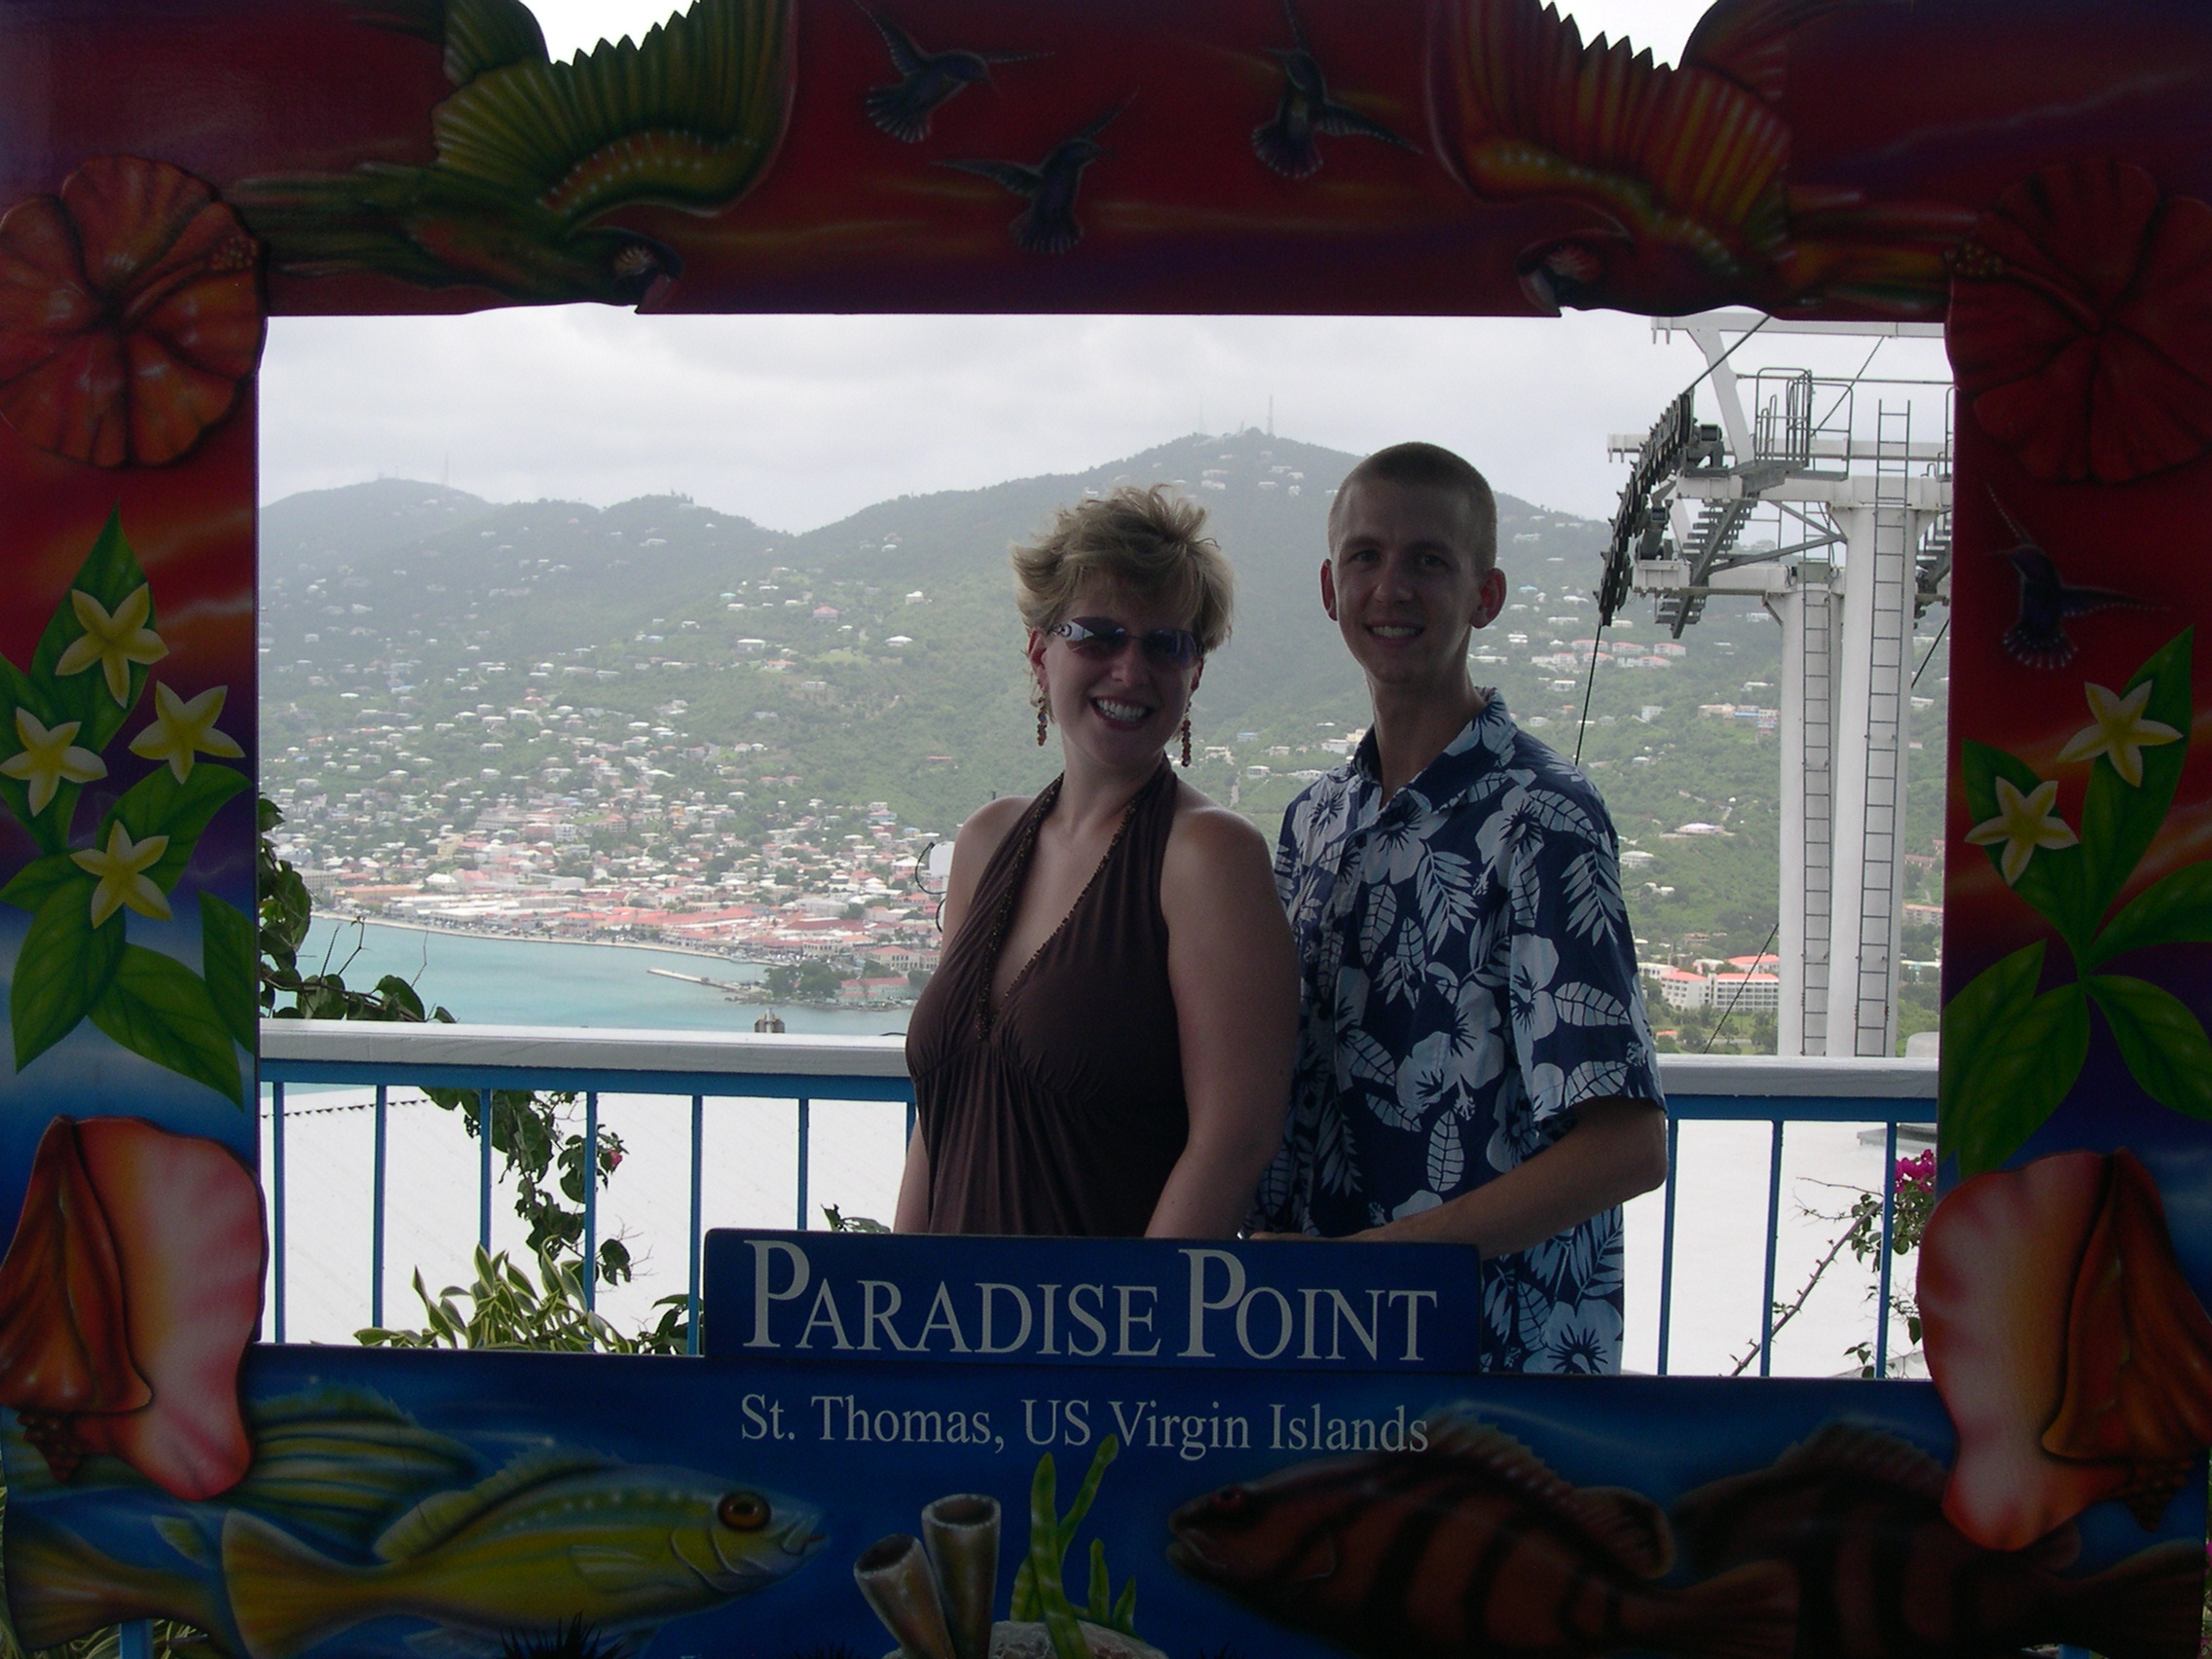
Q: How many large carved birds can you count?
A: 2